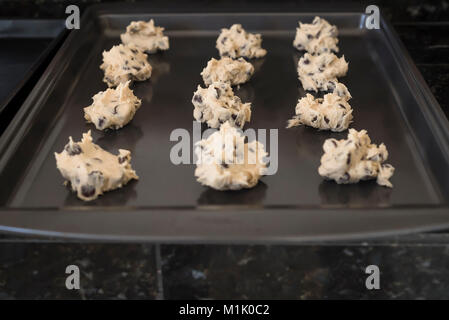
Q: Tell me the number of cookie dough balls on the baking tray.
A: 12